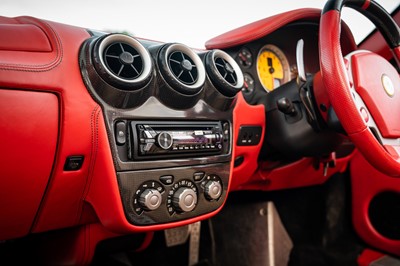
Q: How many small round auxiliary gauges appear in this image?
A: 2